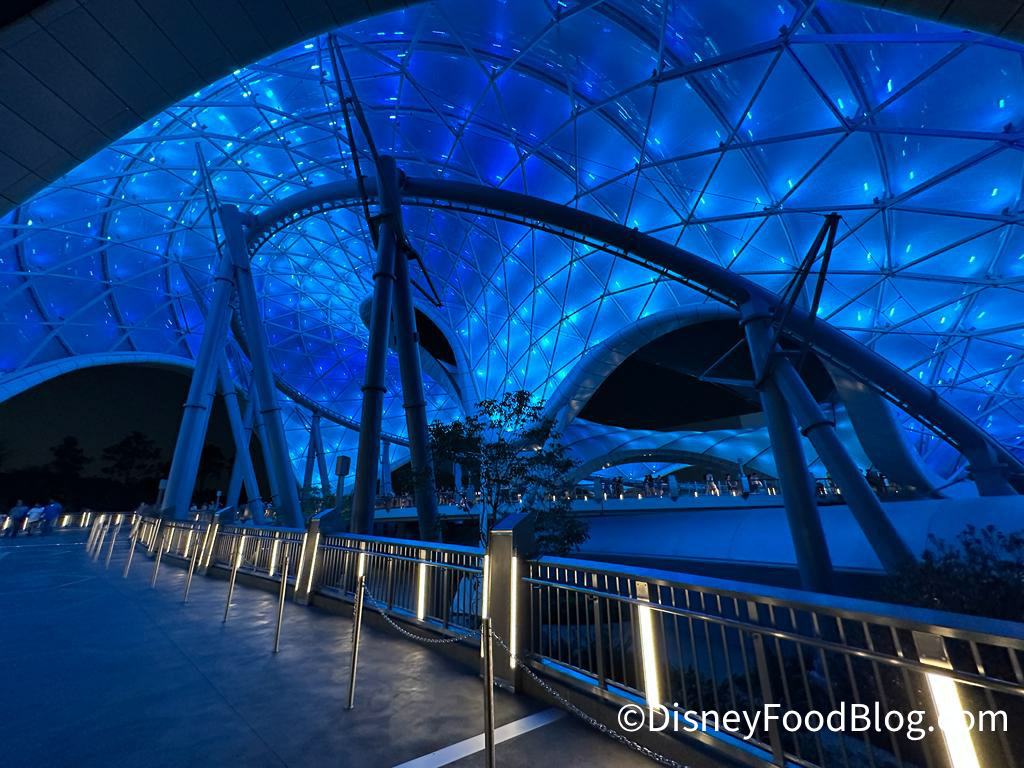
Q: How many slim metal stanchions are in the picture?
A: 11